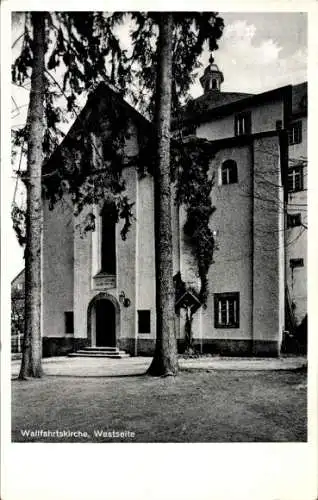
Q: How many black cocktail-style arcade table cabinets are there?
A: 0